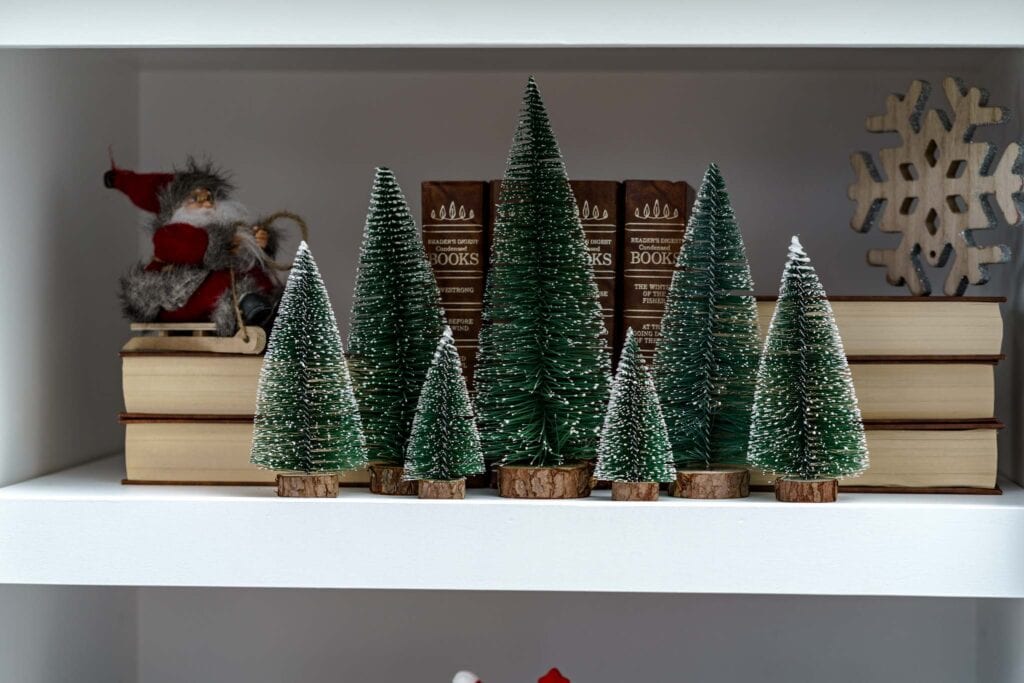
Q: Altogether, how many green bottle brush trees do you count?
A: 7